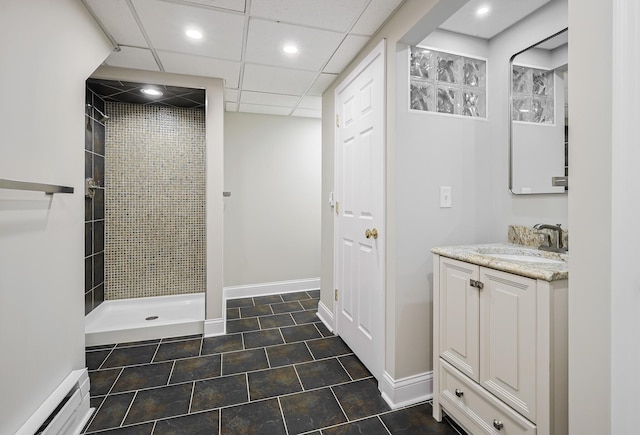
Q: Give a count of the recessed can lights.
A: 4